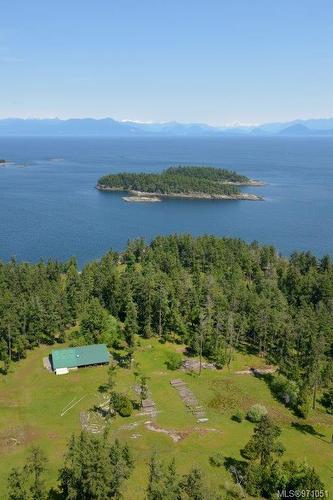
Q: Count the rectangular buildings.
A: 1